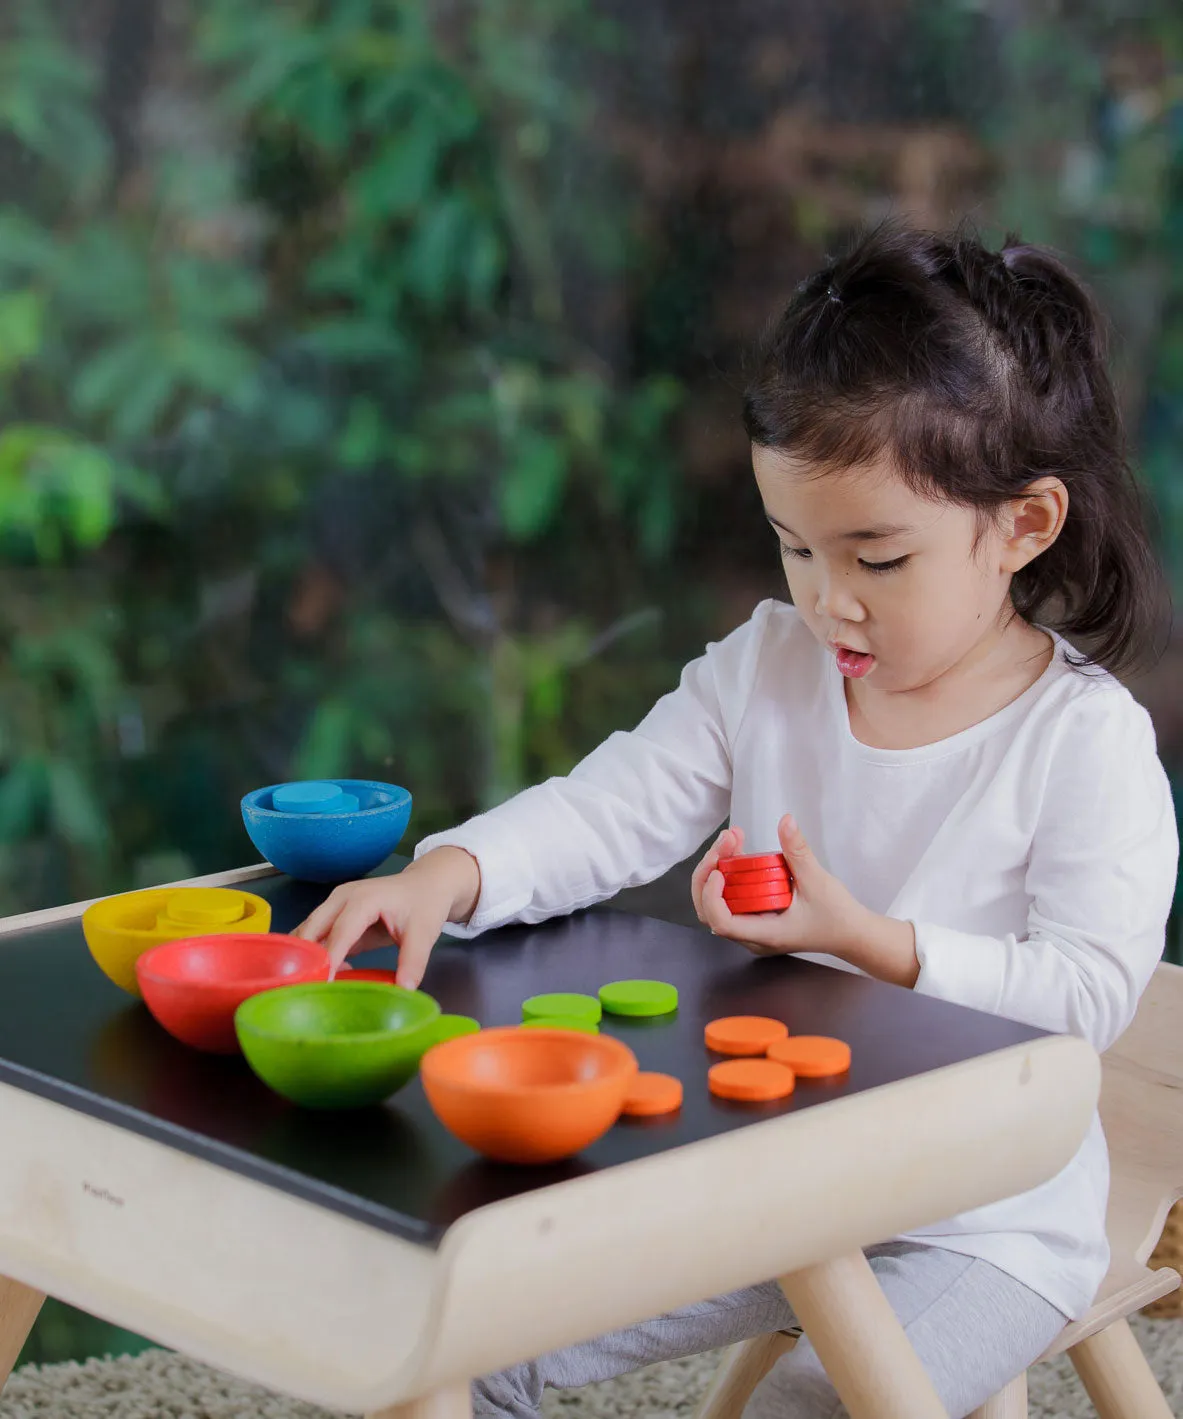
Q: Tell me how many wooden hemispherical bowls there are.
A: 5